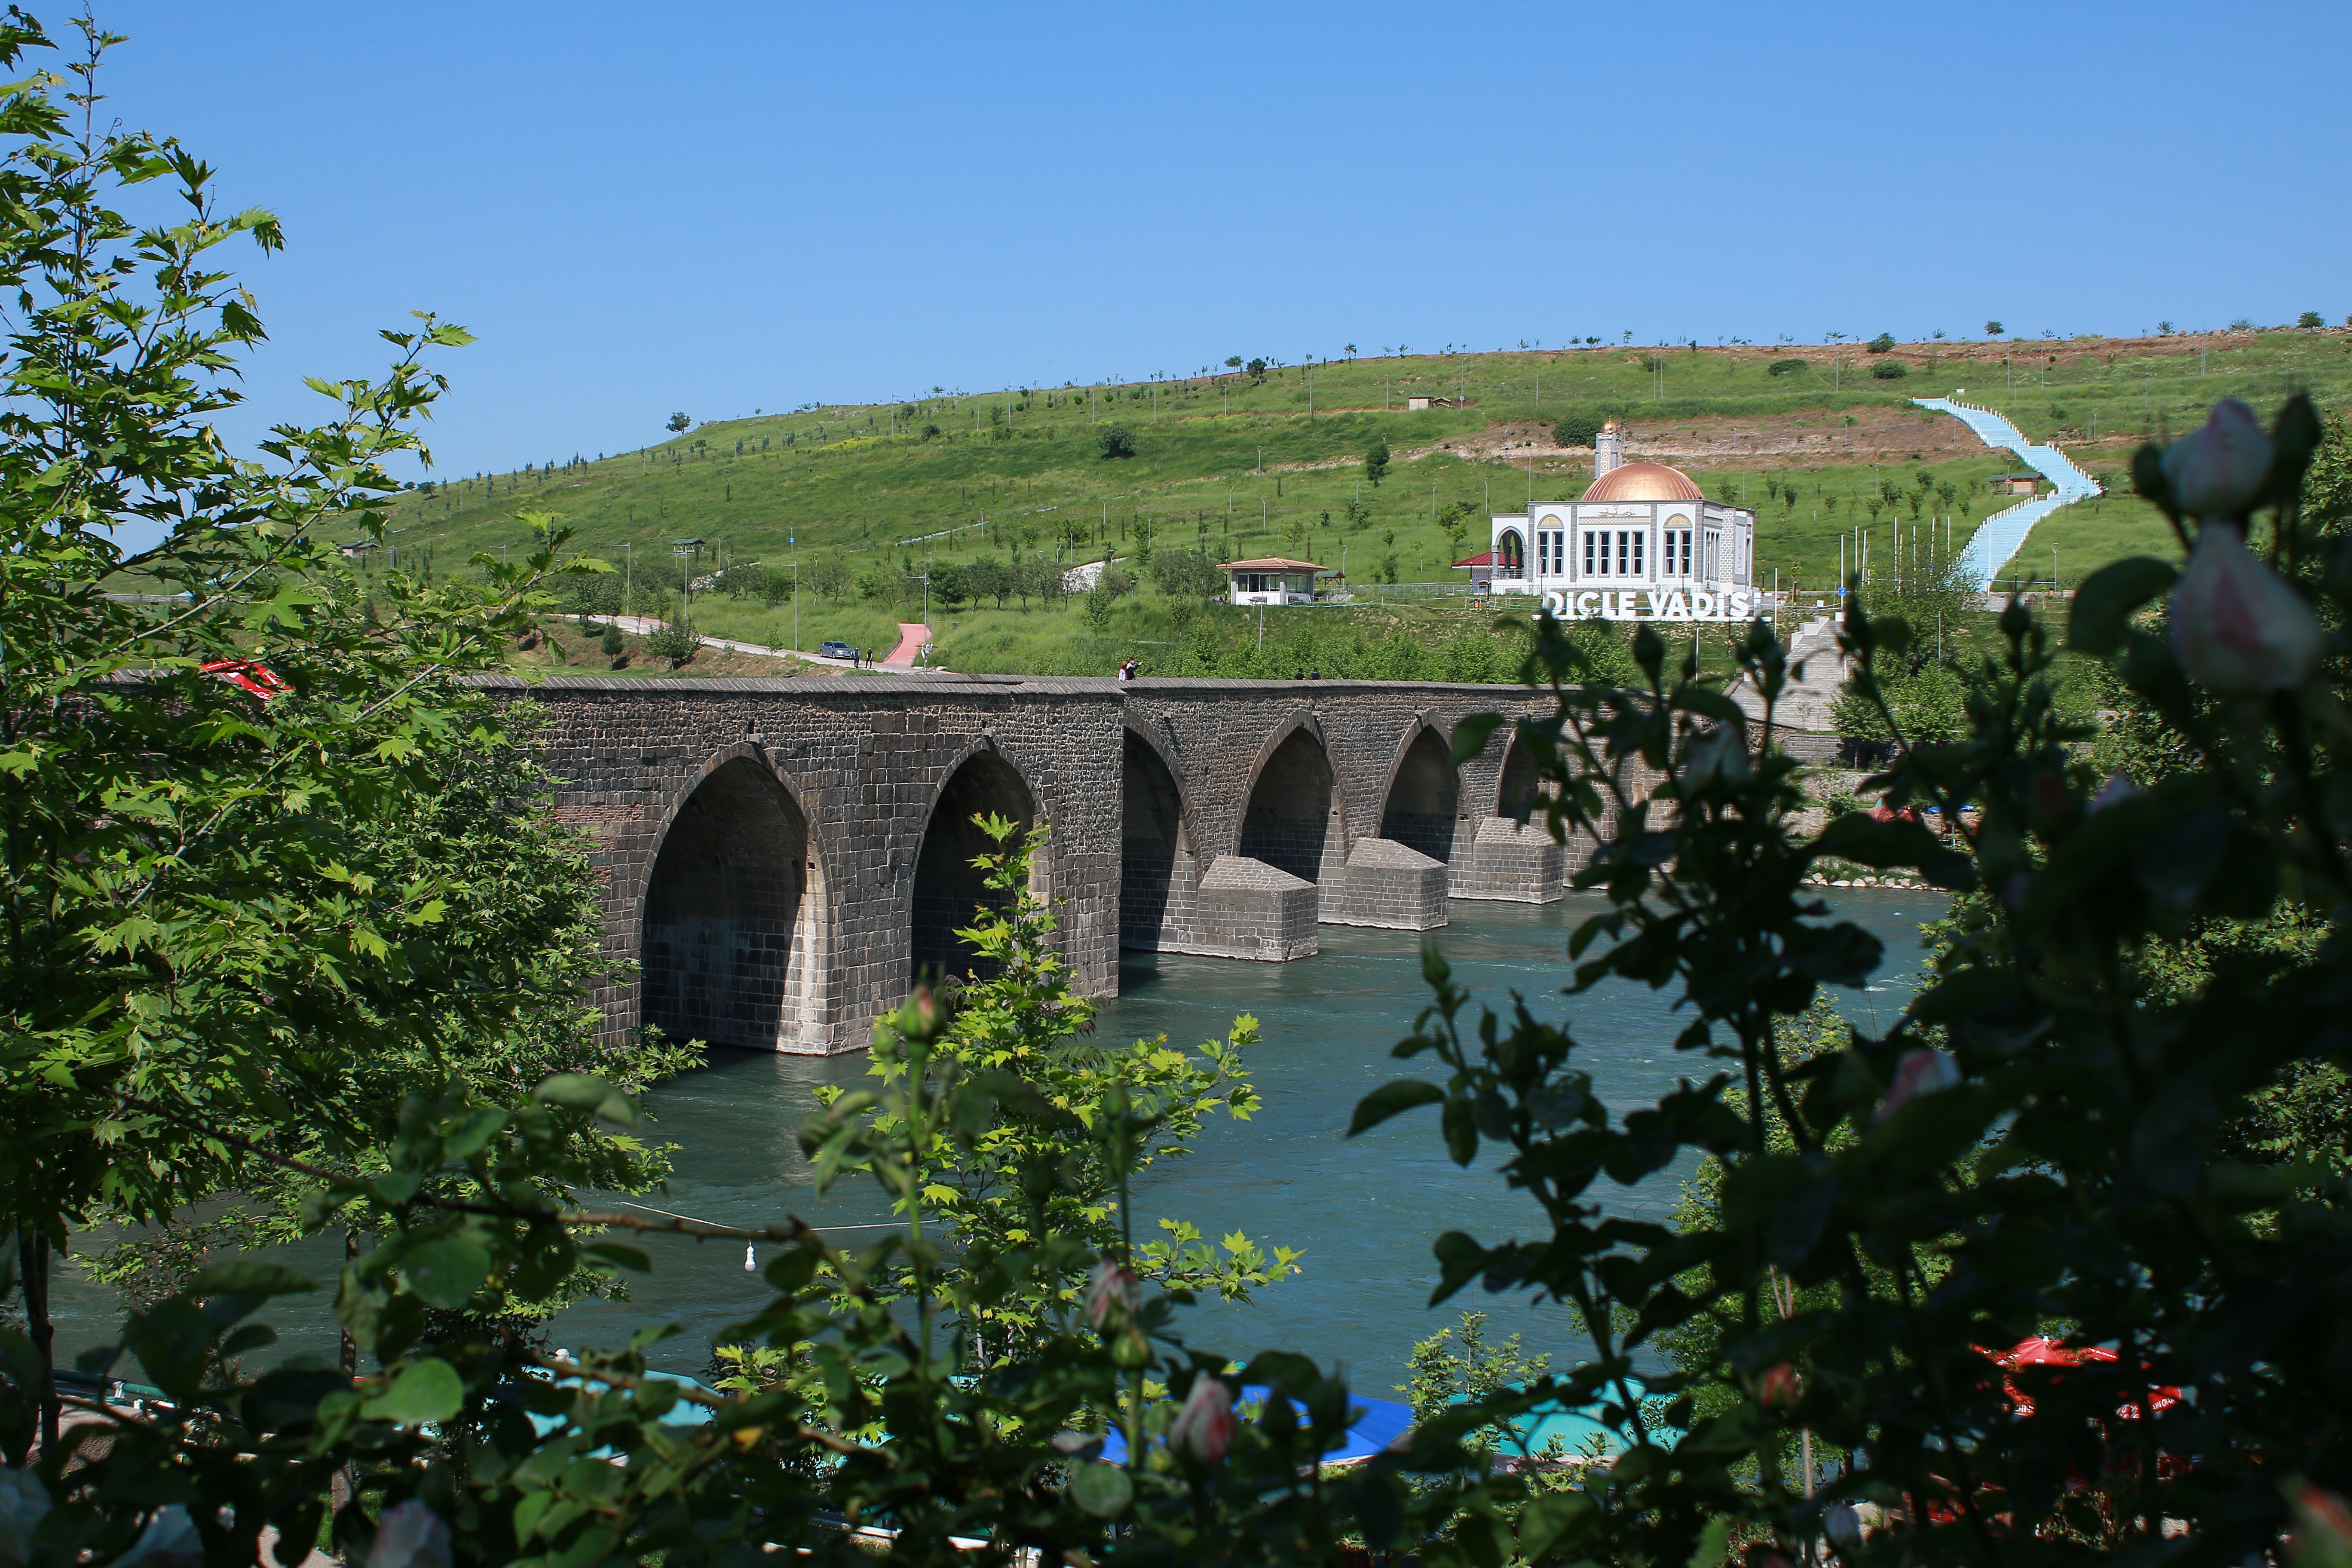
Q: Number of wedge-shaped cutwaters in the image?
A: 3